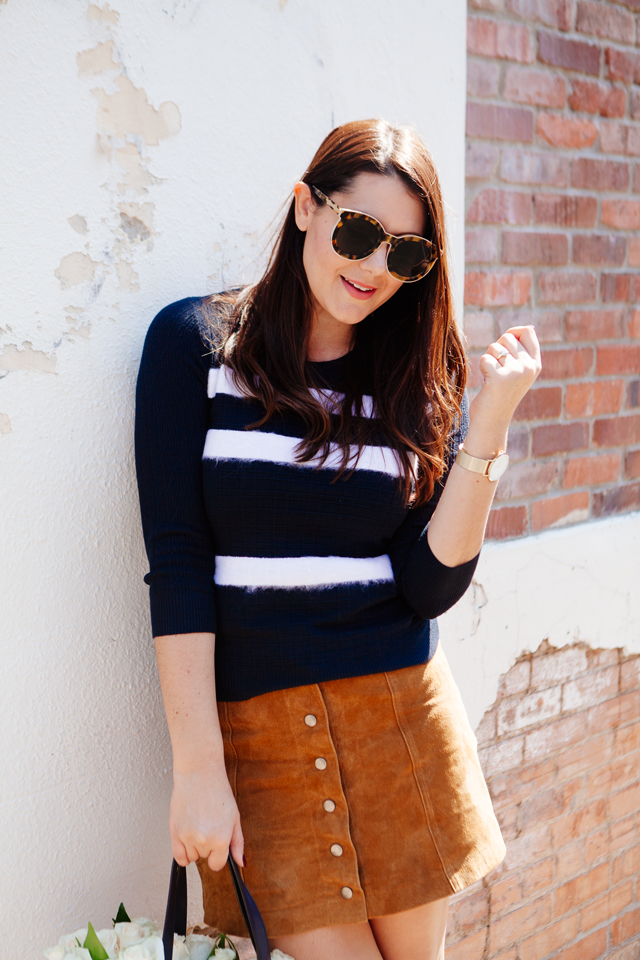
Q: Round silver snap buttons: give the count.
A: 5